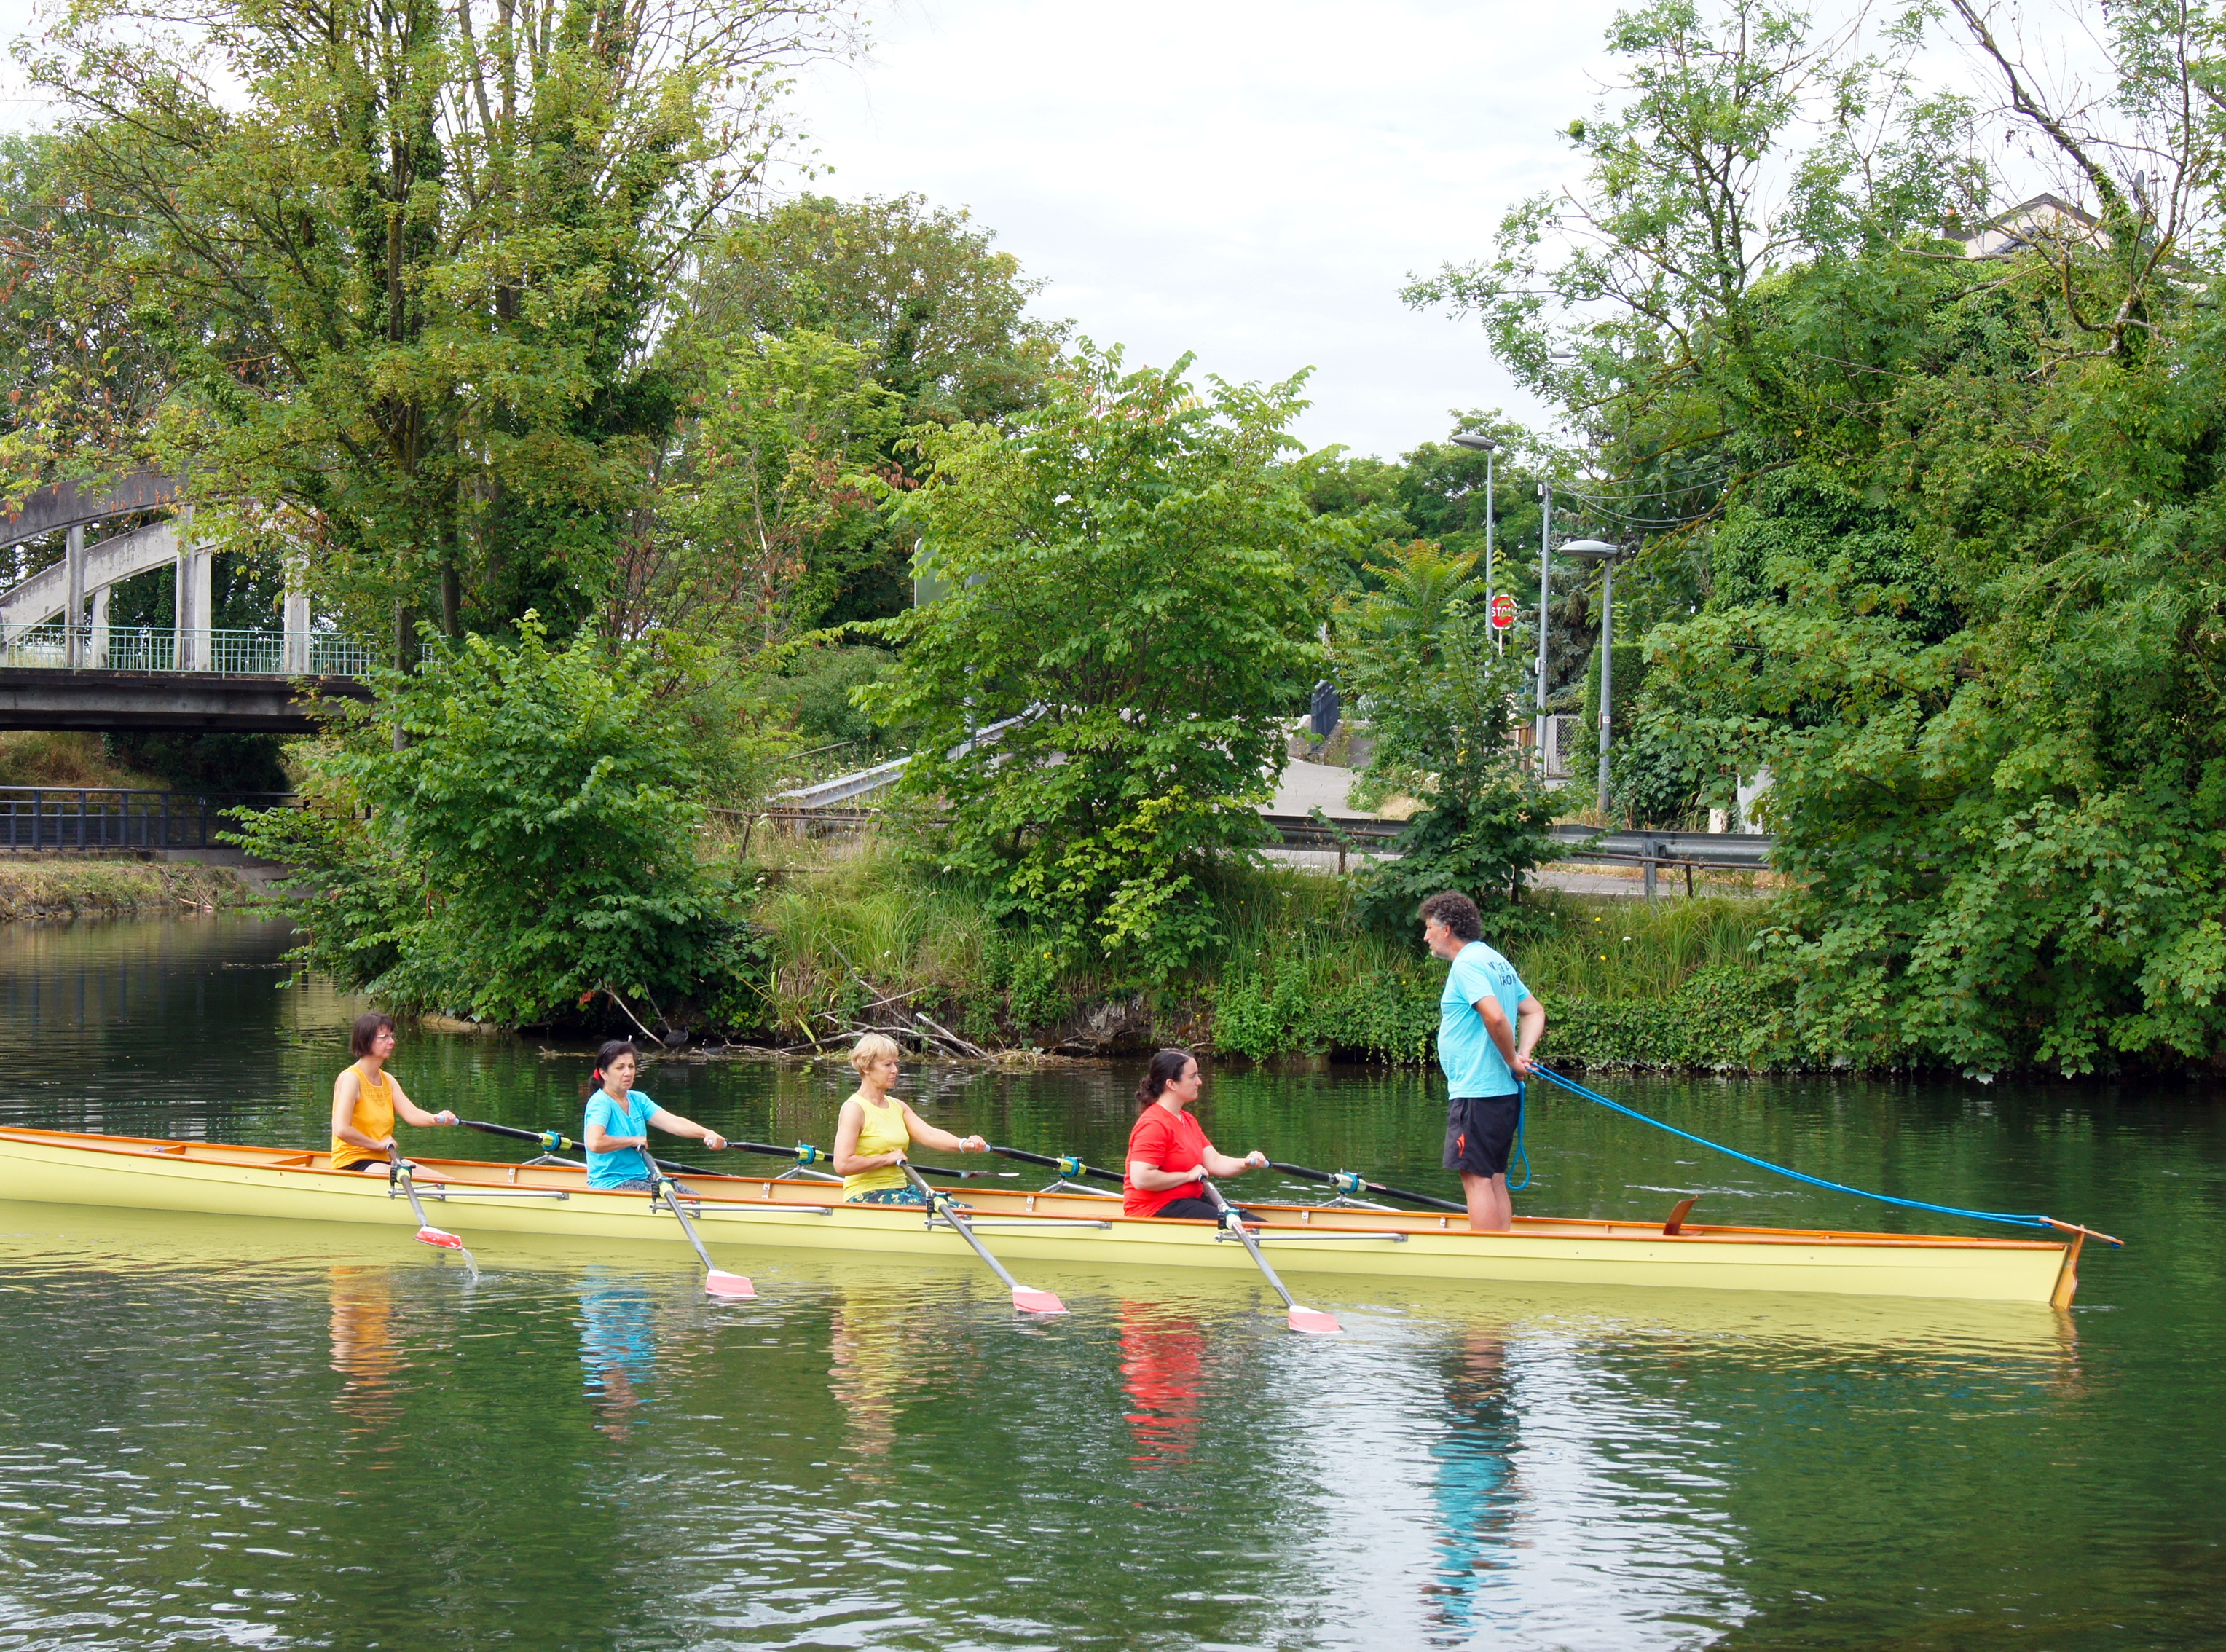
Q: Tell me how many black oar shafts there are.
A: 4